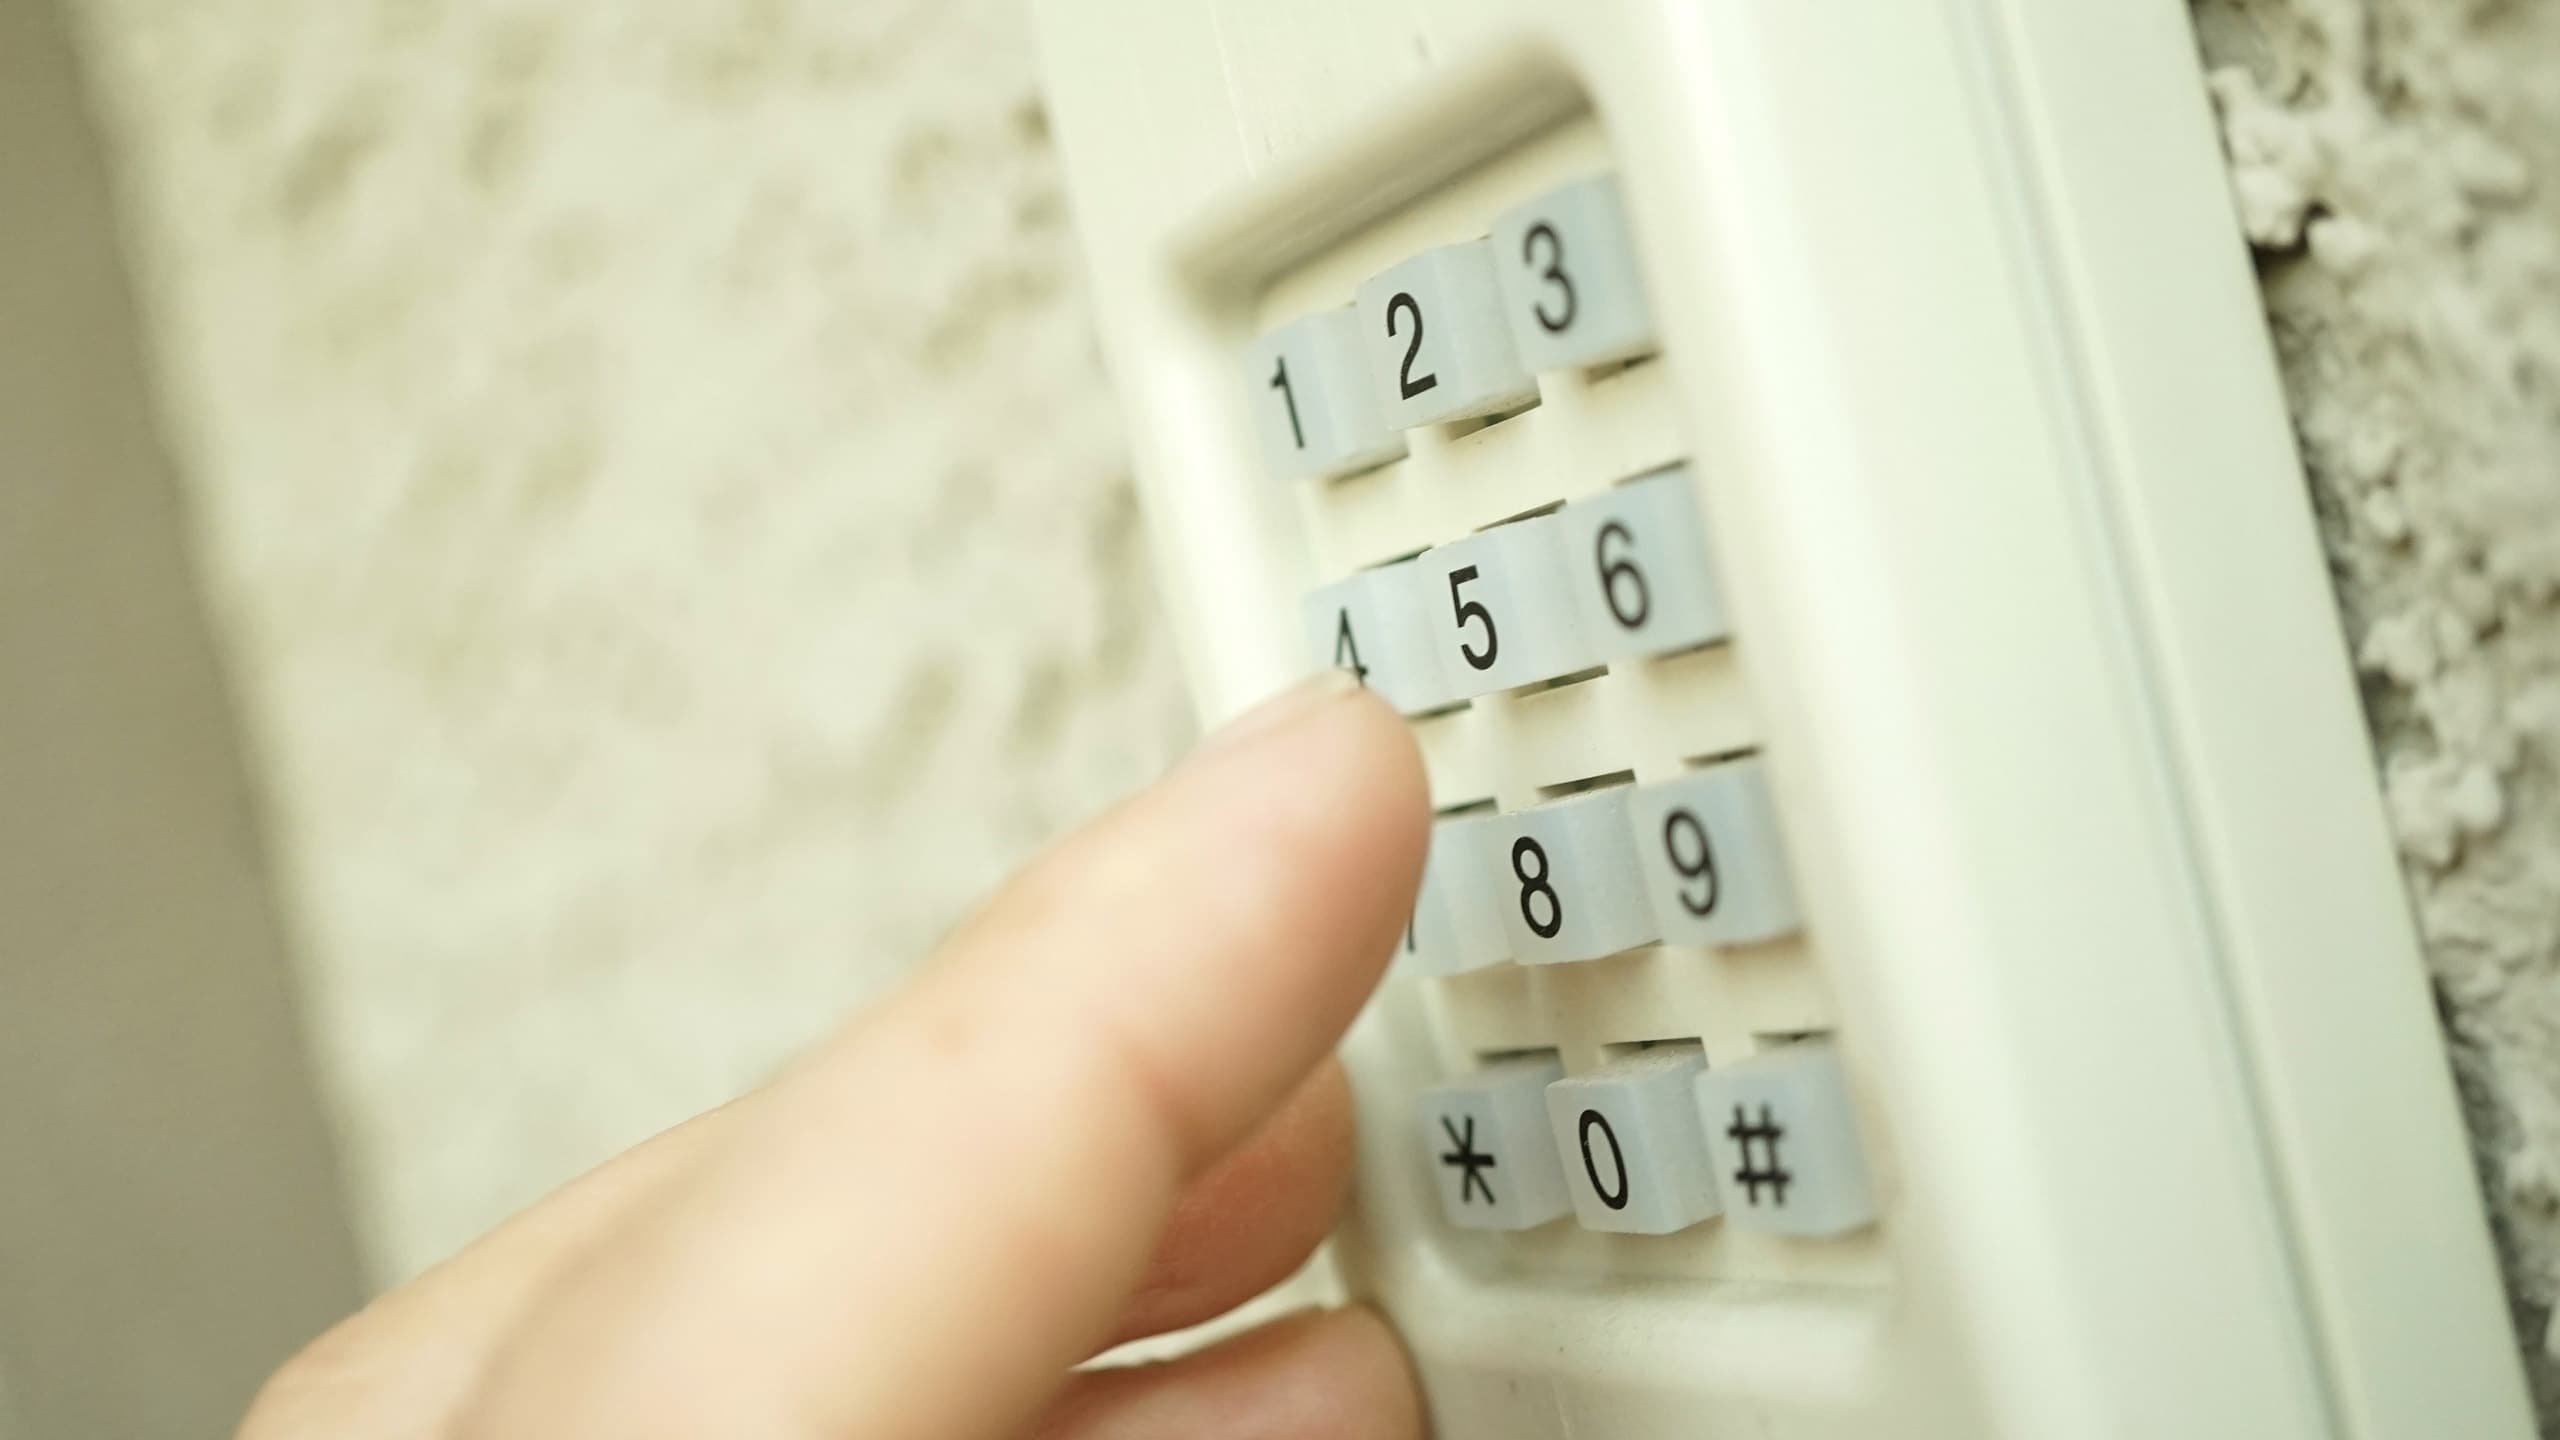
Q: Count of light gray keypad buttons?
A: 12